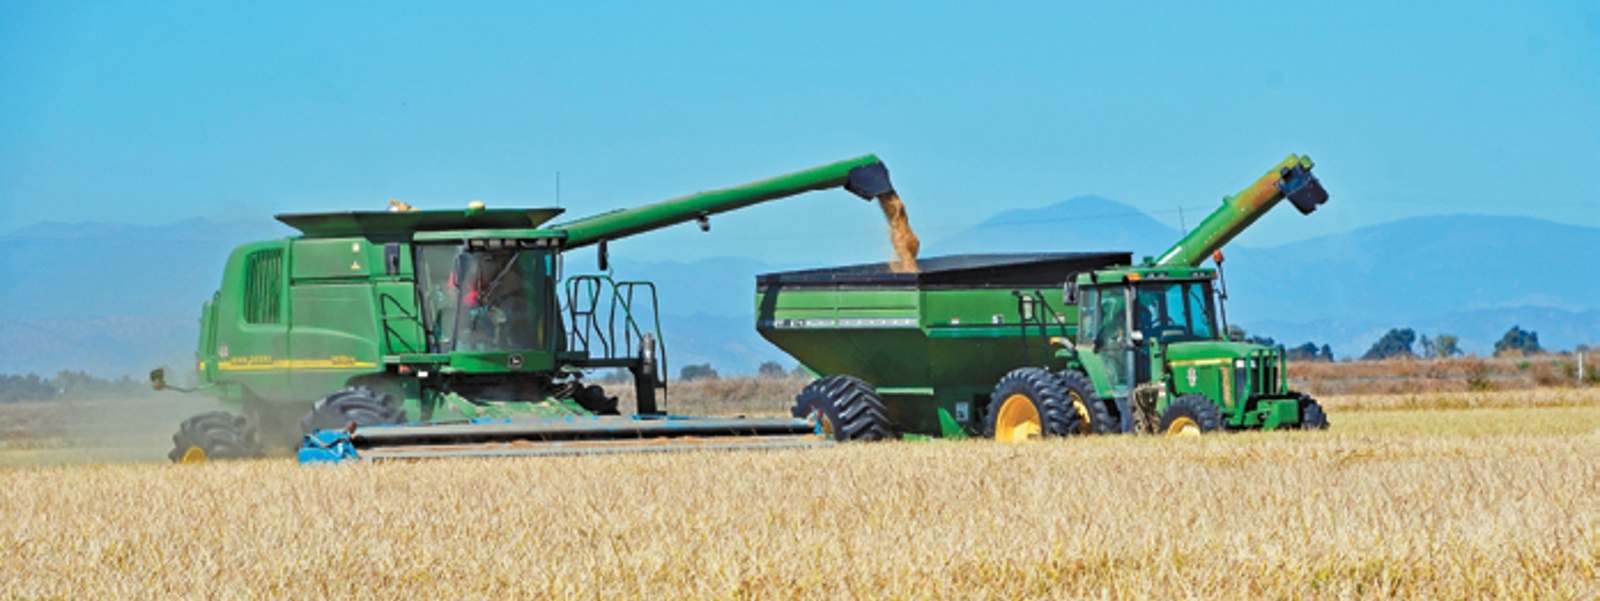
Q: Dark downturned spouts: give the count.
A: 2